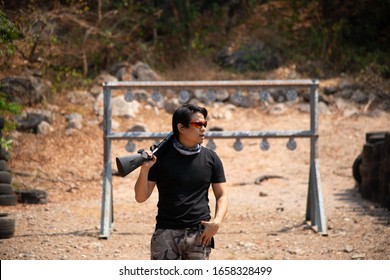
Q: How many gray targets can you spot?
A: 12